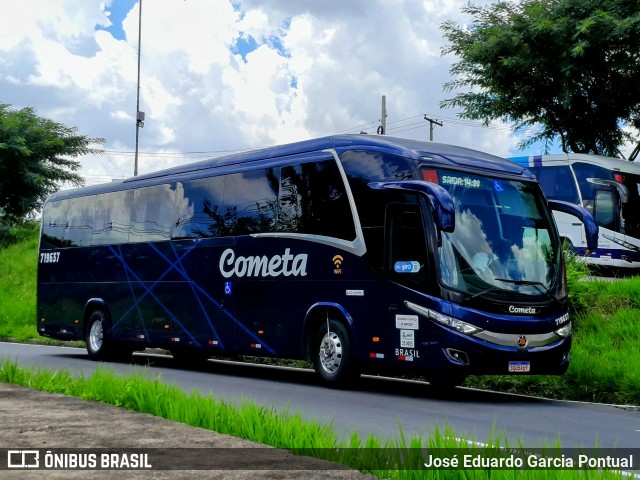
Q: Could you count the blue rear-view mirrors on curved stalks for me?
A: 2